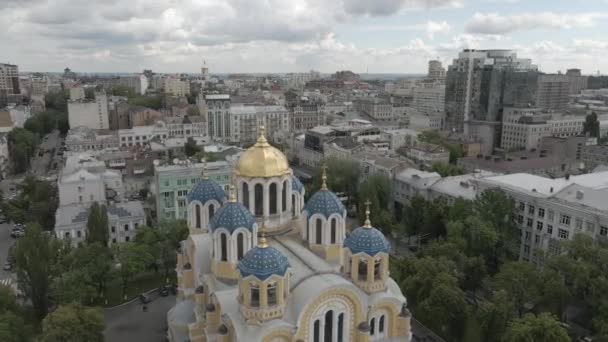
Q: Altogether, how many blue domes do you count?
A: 6